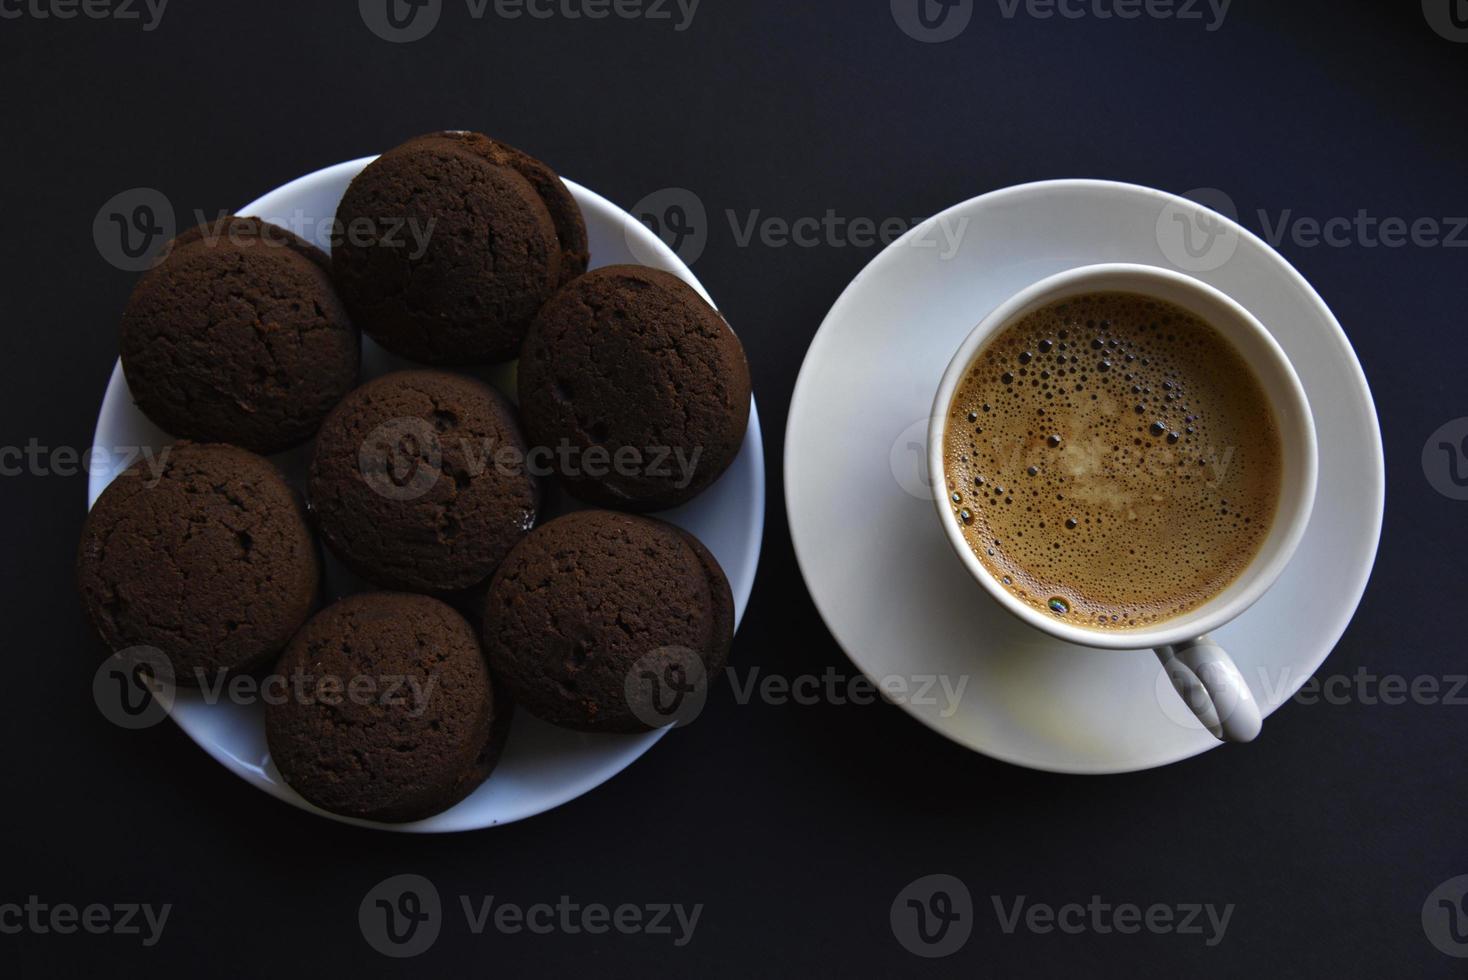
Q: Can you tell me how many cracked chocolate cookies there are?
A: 7